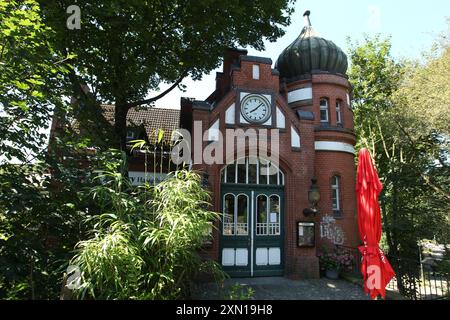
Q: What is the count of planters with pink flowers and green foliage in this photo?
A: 1